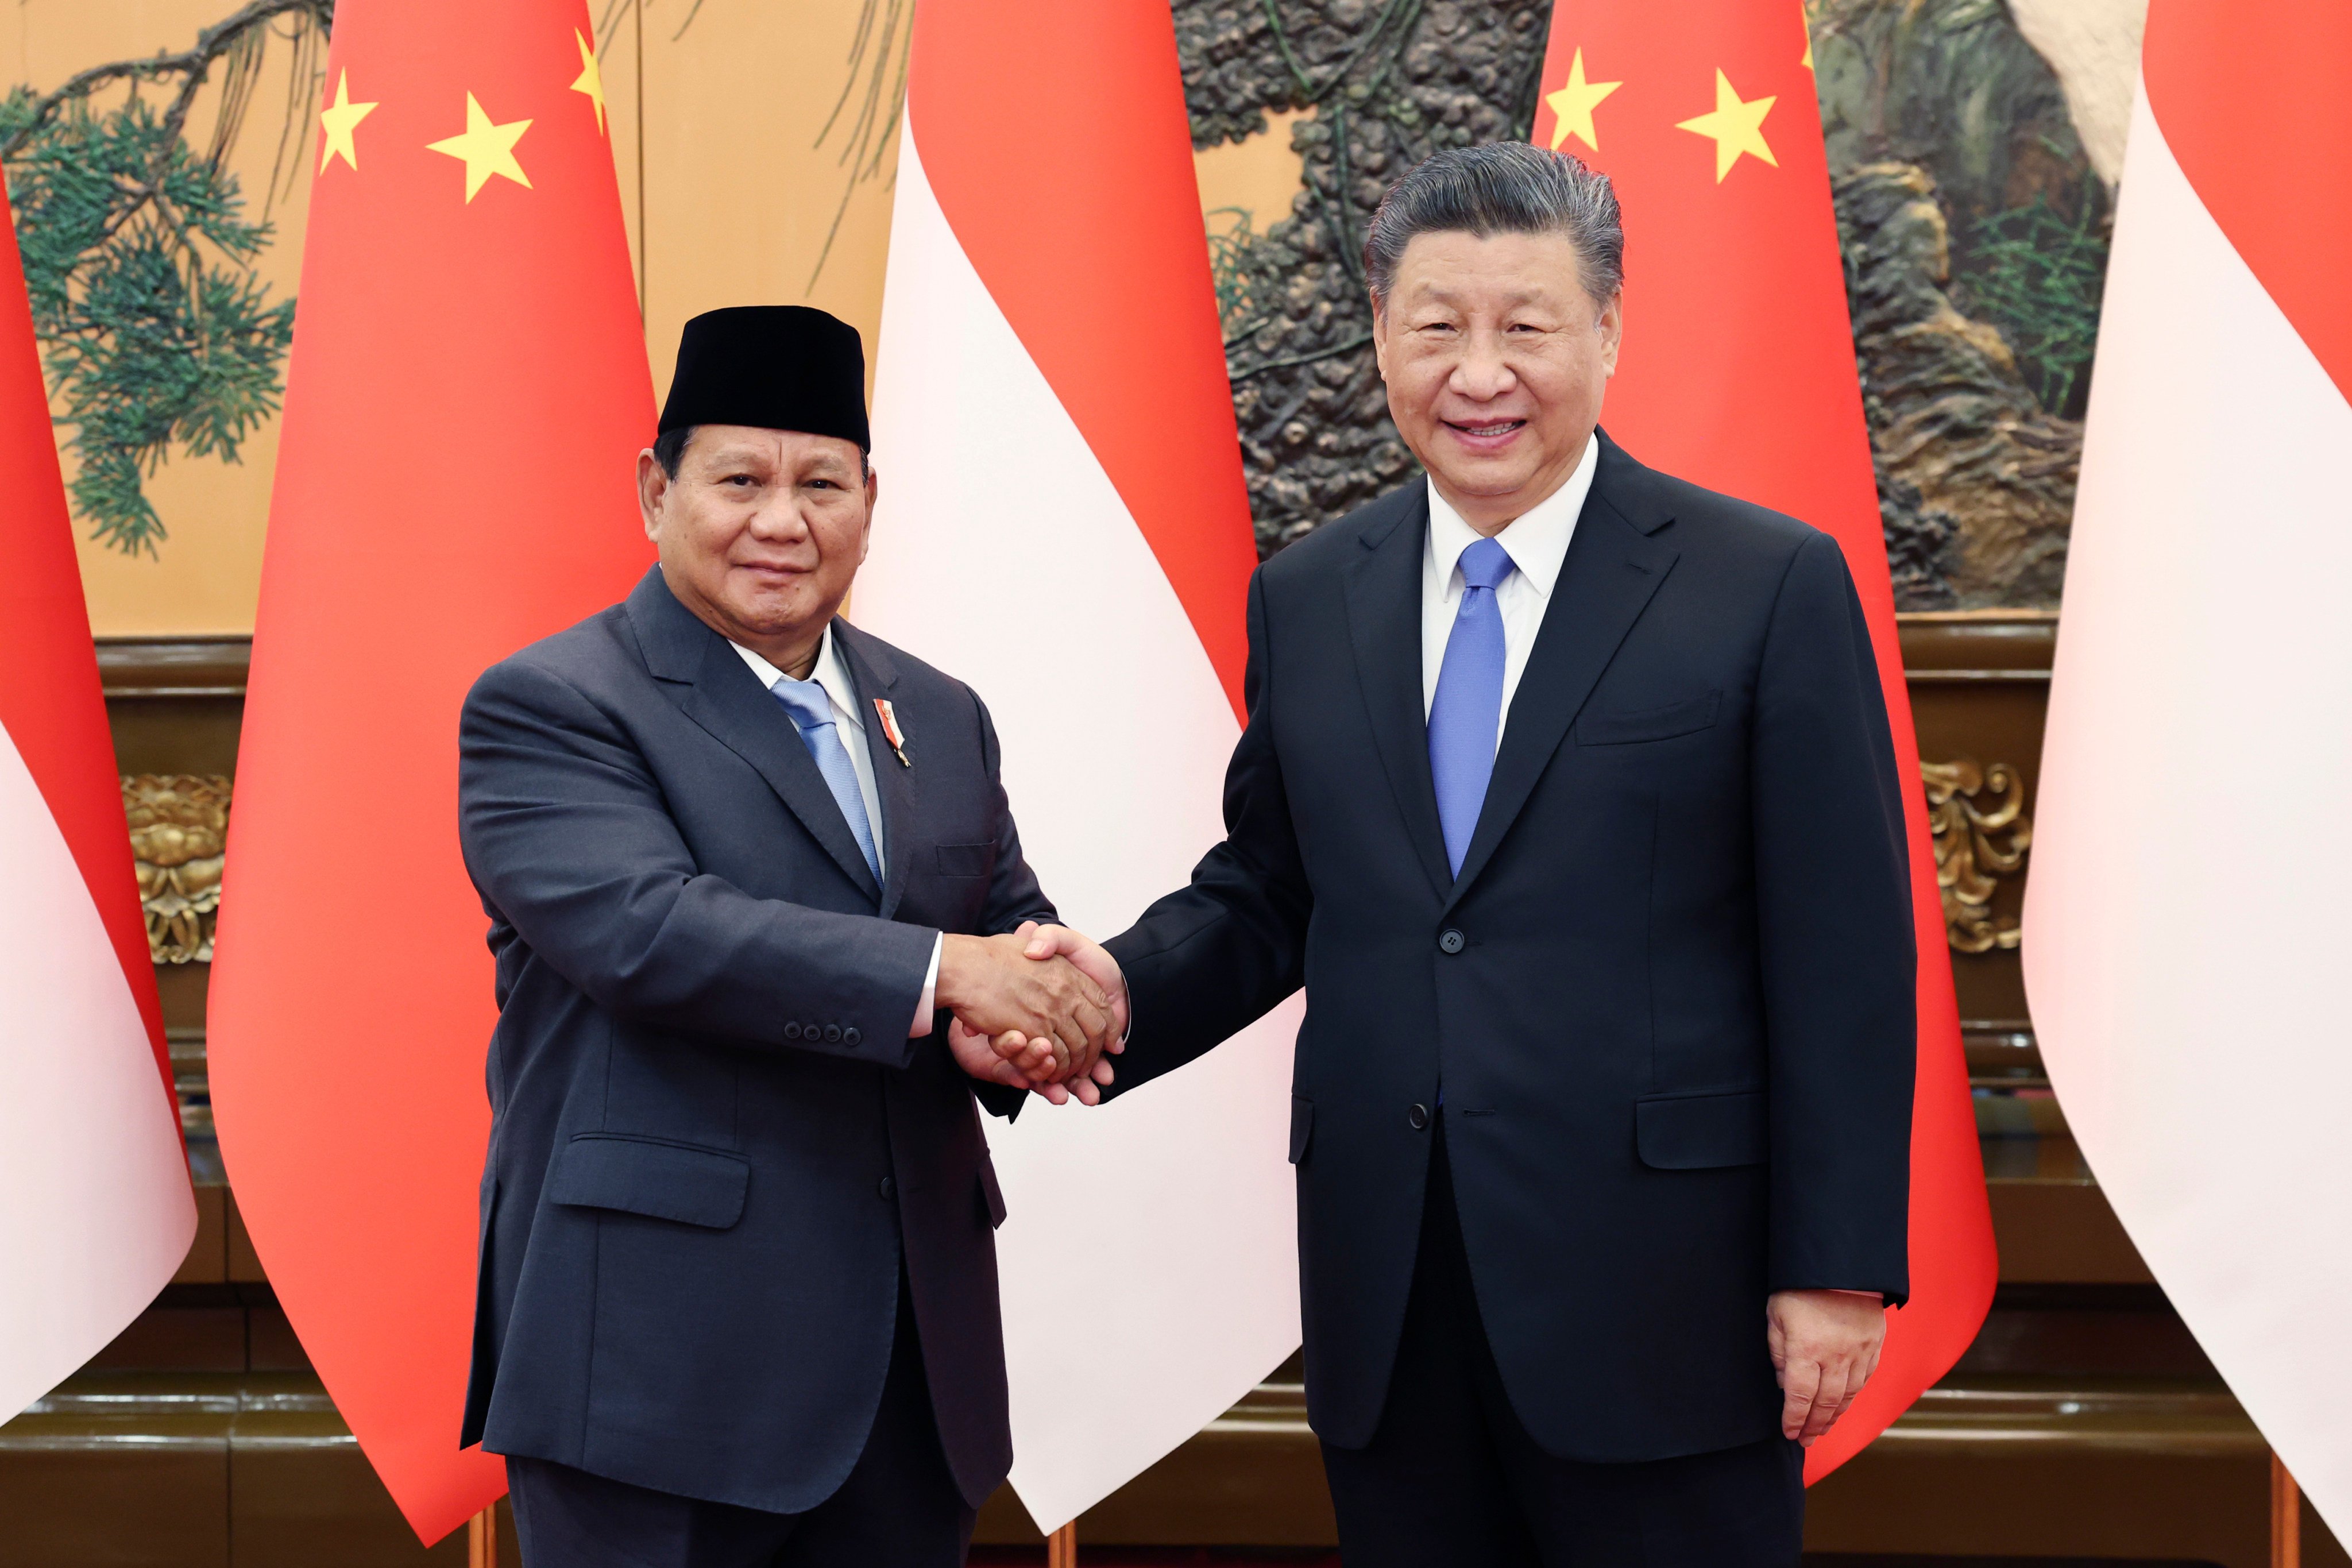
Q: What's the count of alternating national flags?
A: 5